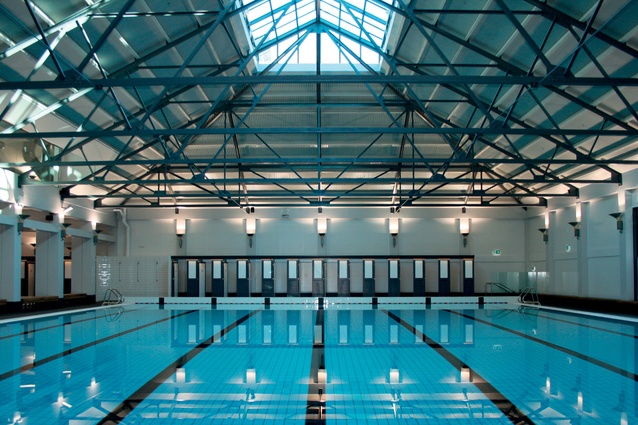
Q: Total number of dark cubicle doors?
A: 12